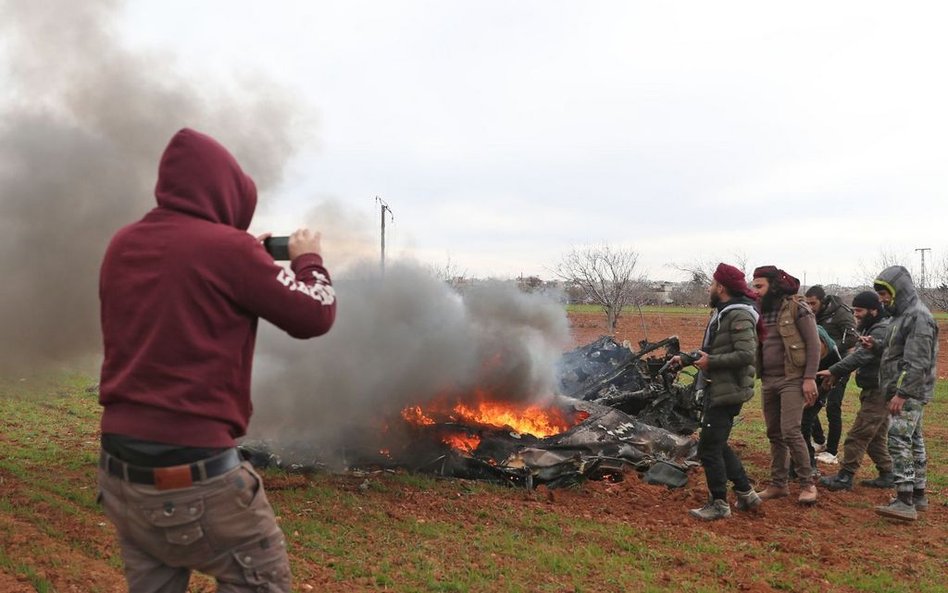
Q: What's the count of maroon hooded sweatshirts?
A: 1